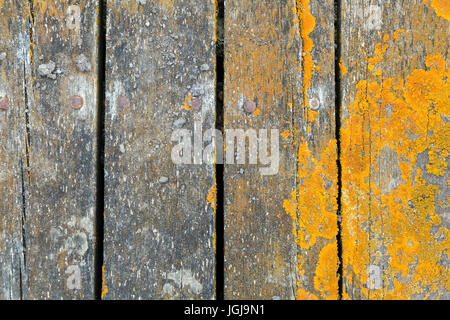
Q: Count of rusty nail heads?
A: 6